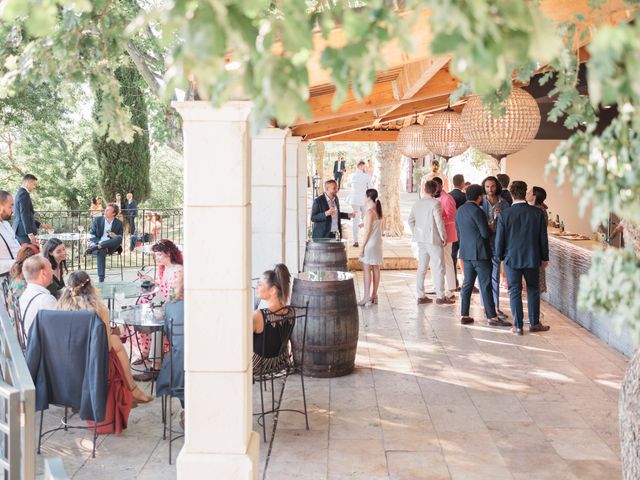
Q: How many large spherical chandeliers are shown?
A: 3